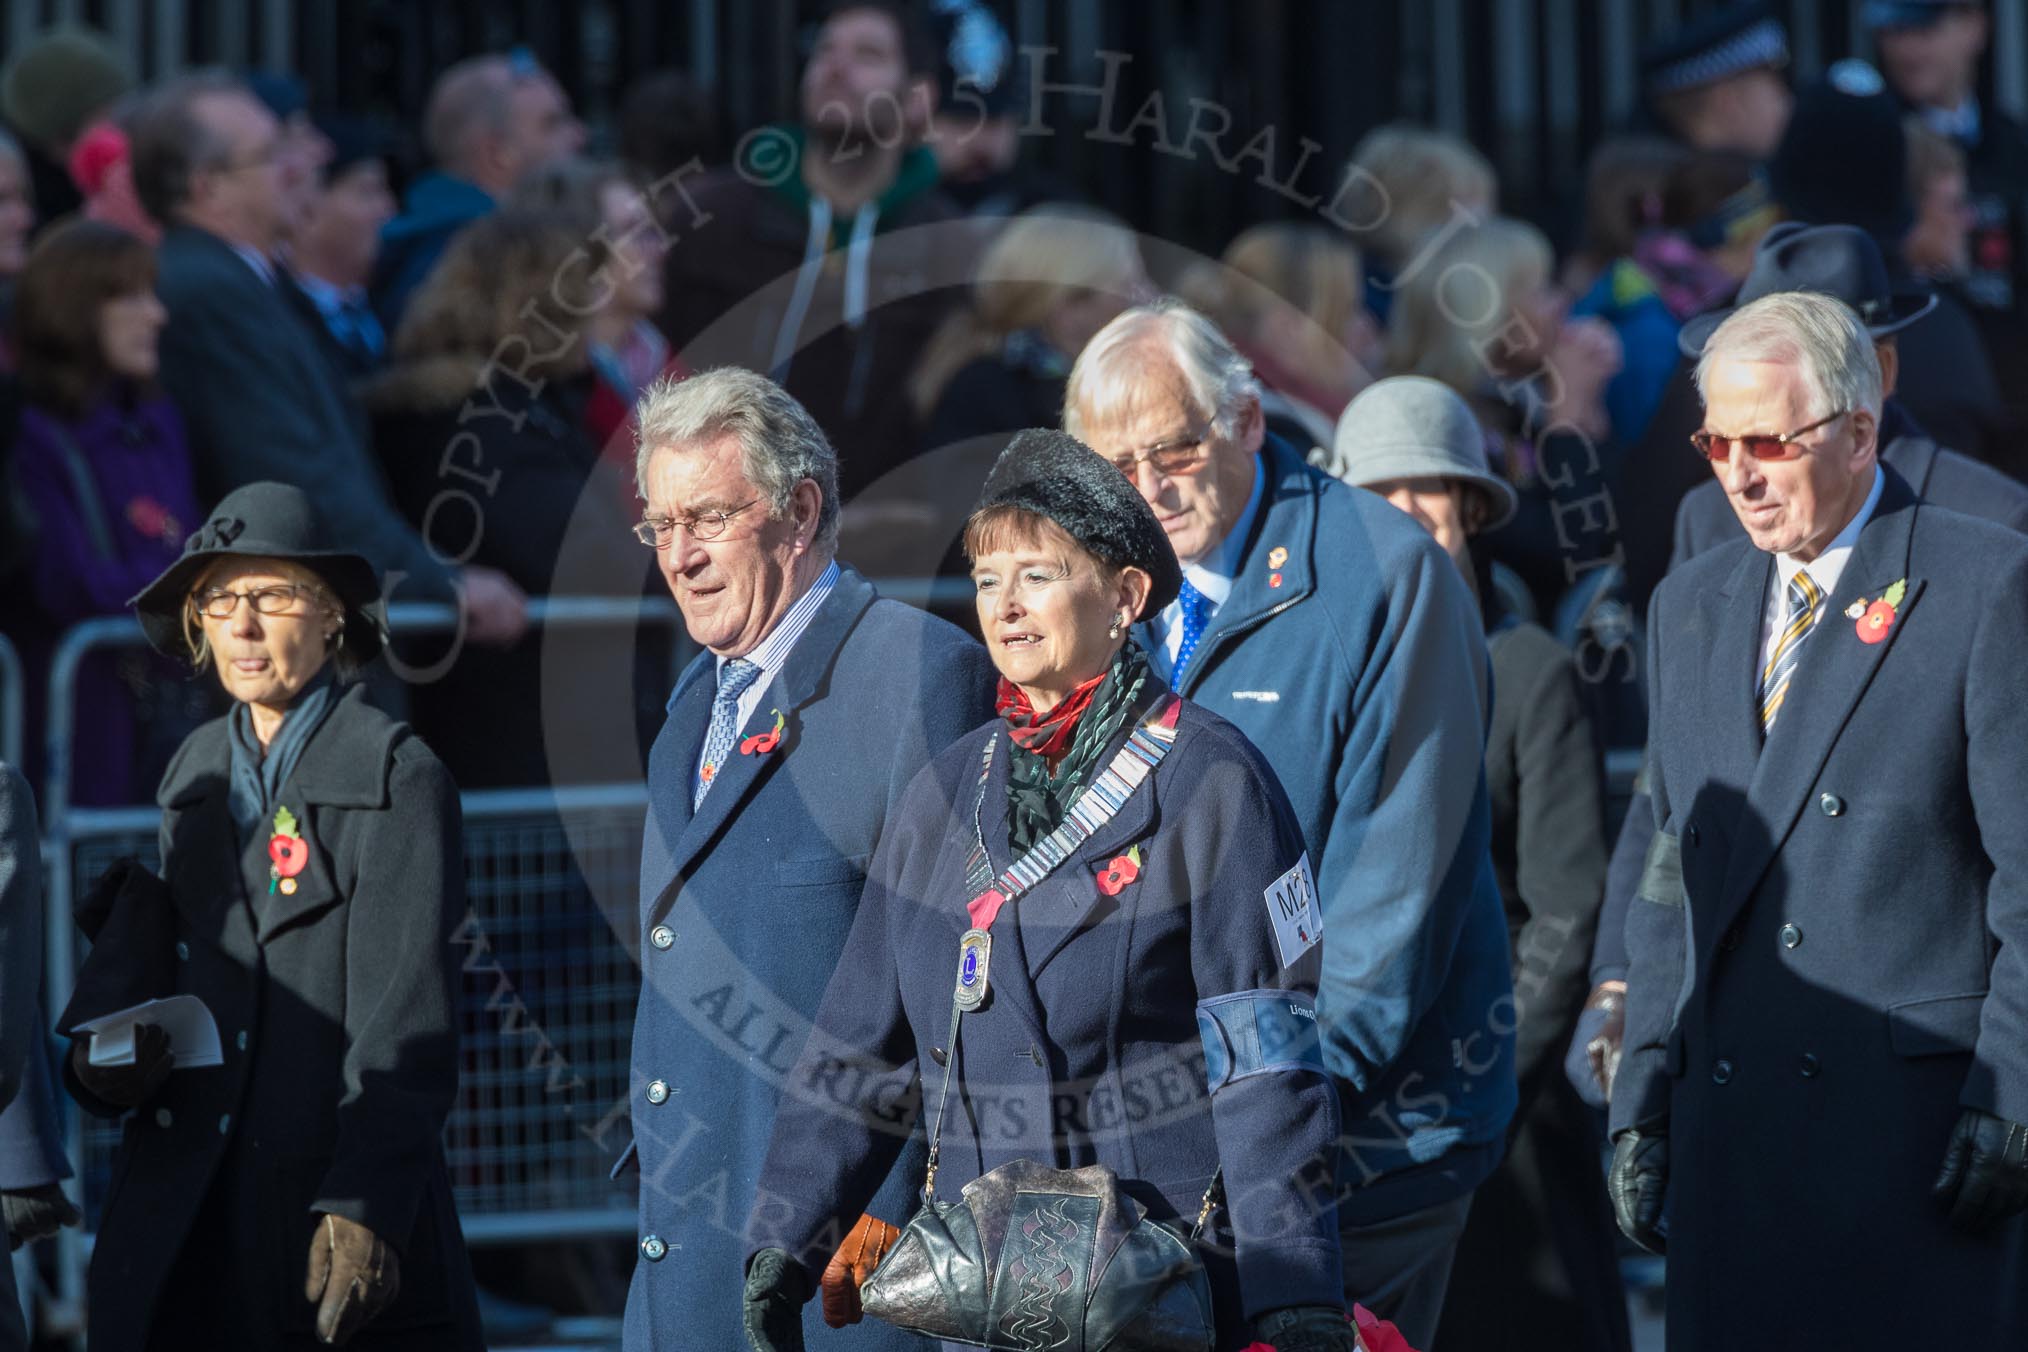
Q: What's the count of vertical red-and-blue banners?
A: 0